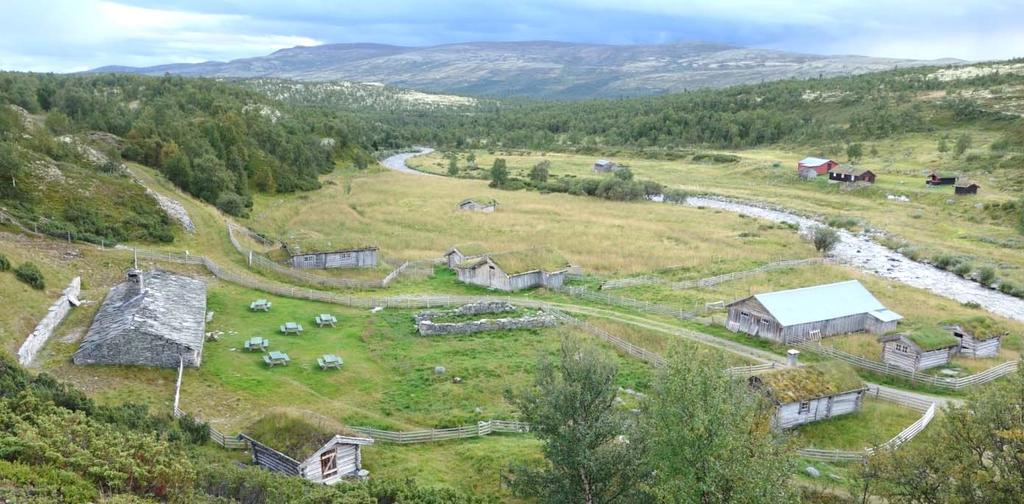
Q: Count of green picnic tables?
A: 6